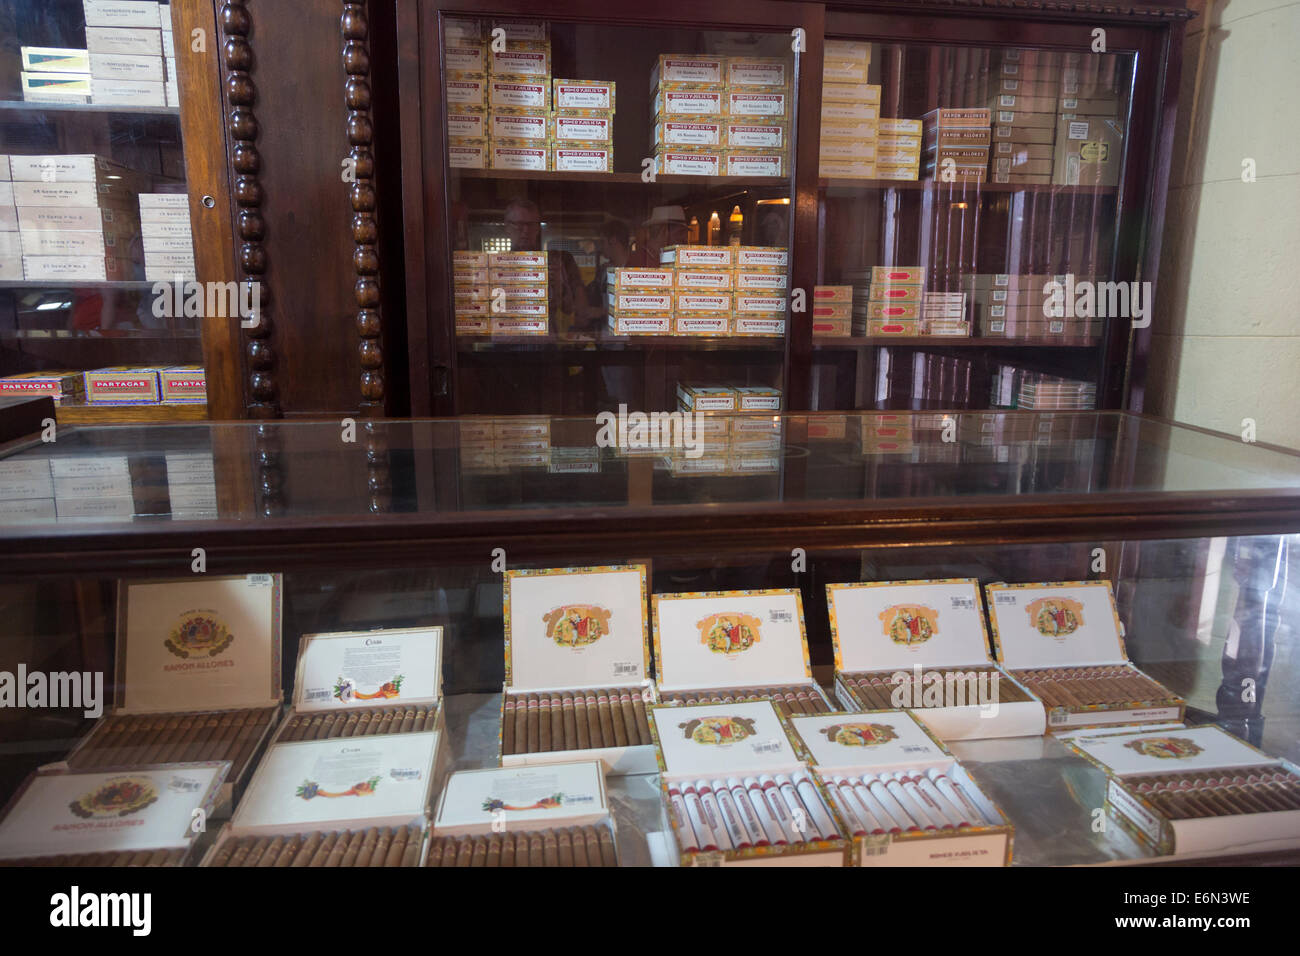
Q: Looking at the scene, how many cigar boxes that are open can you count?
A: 12